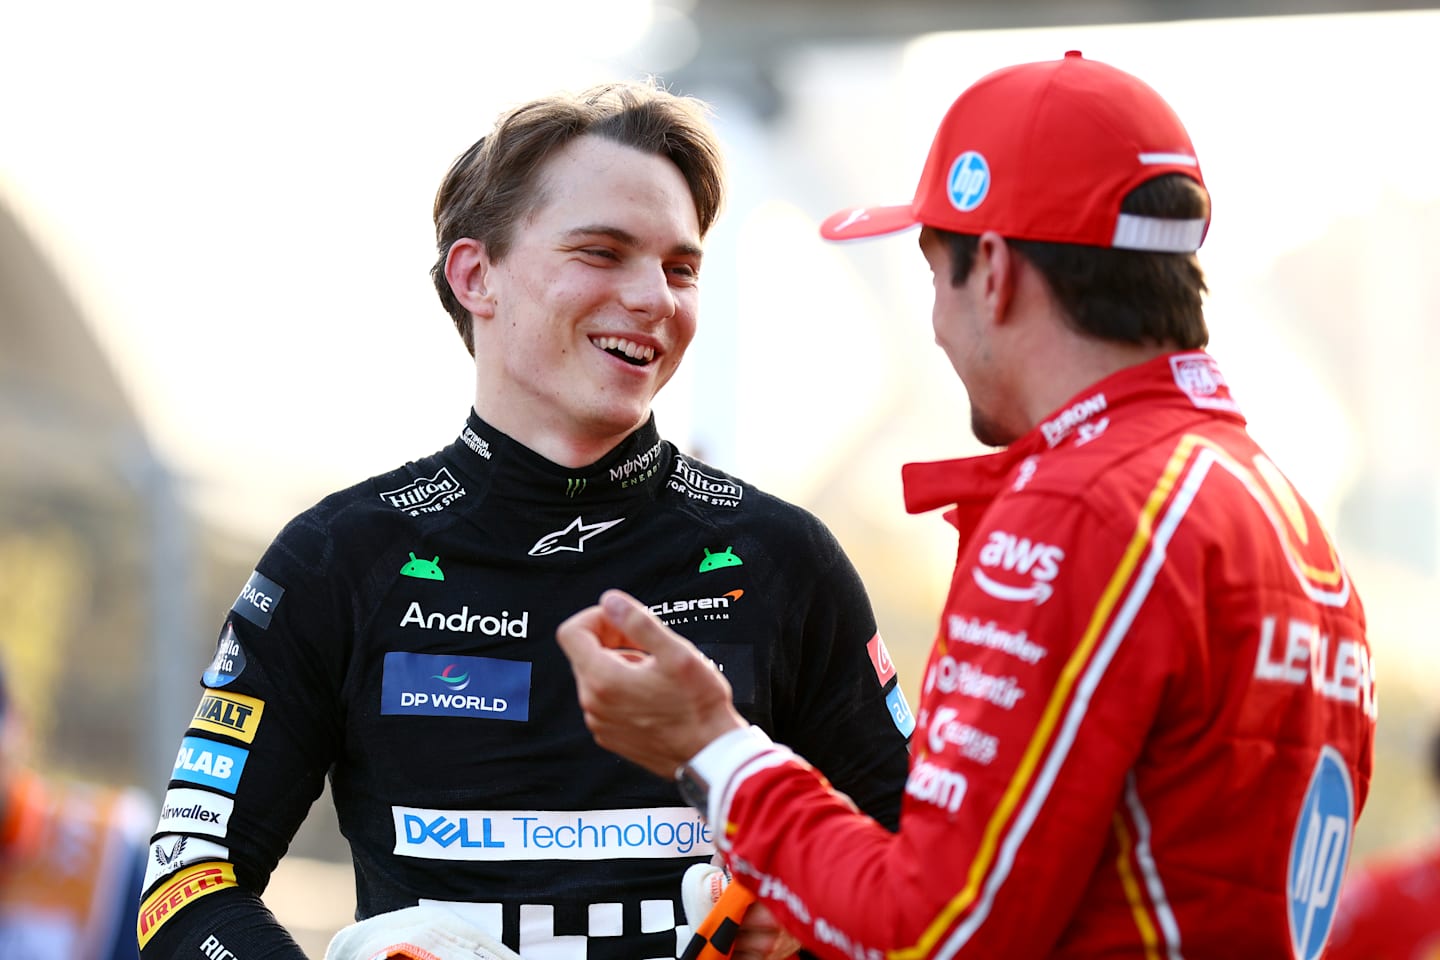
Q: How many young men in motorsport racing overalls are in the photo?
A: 2